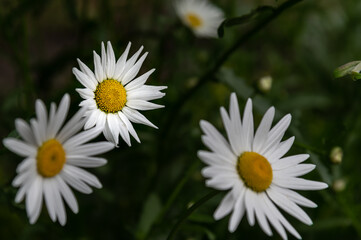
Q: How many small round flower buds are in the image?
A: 3